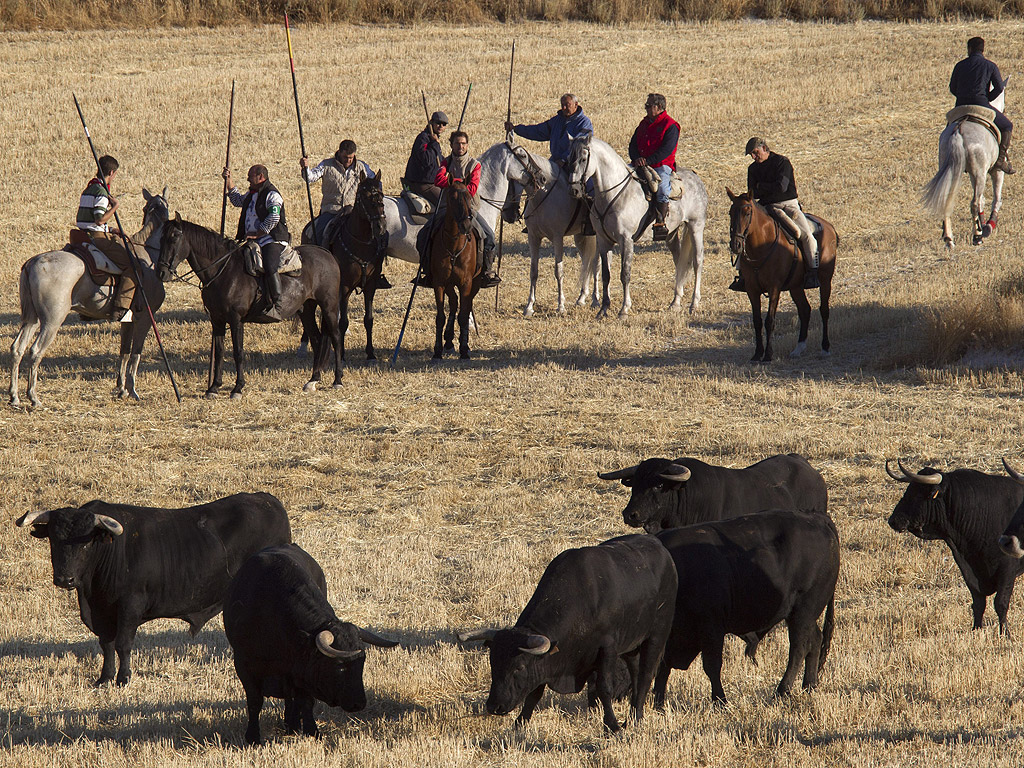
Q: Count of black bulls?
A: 7